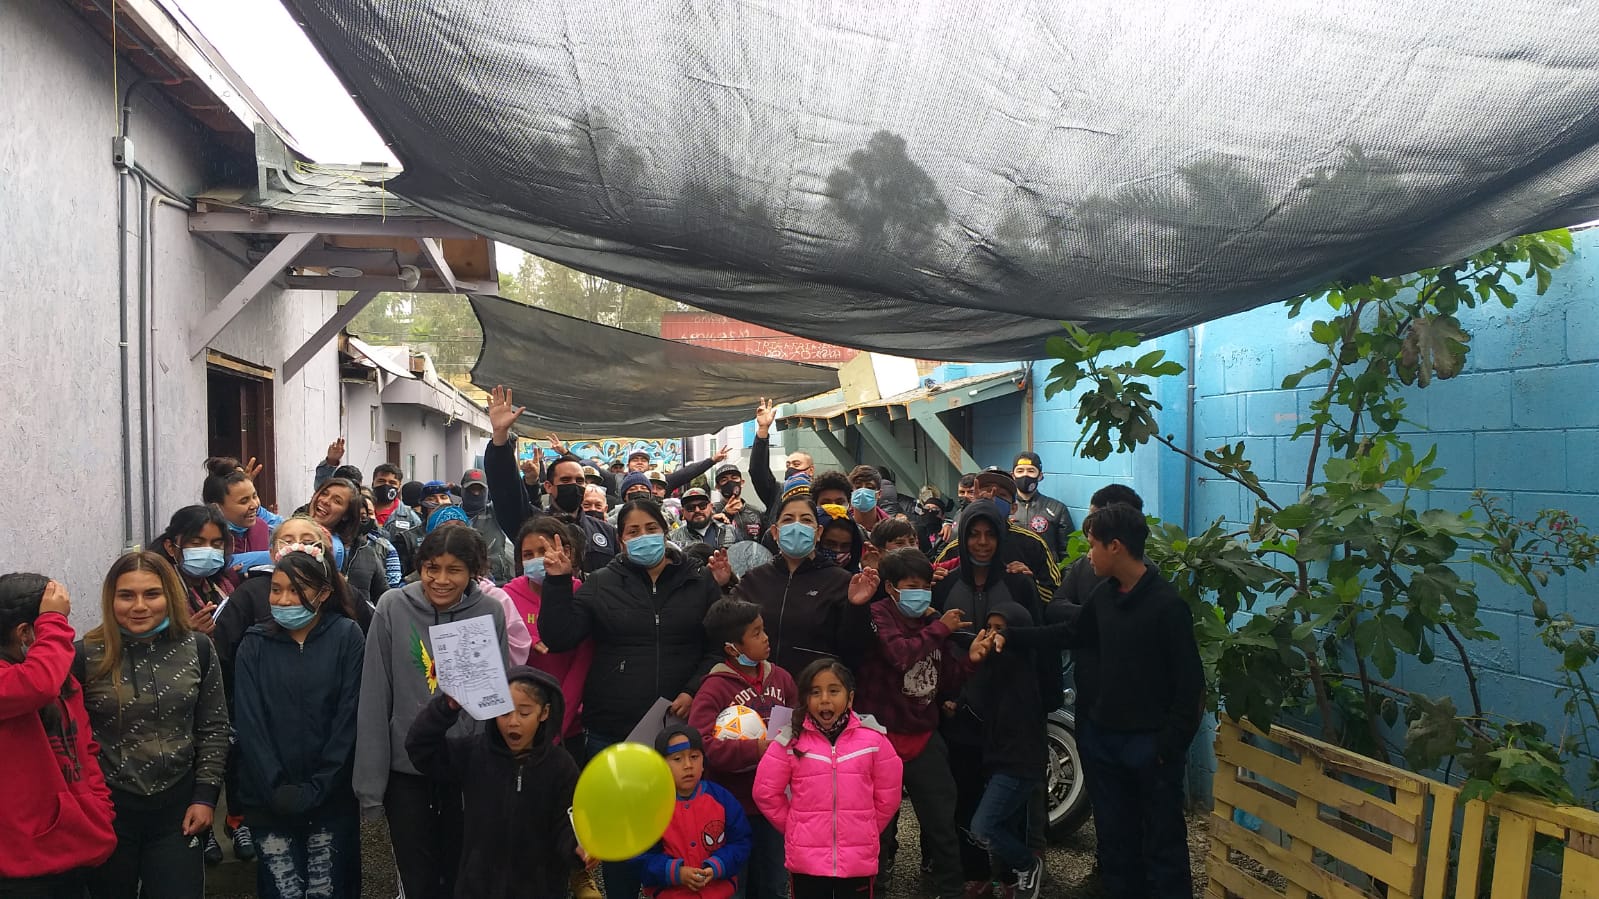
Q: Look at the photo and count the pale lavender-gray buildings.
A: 2